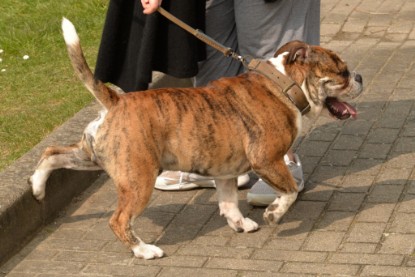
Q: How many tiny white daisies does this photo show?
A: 4